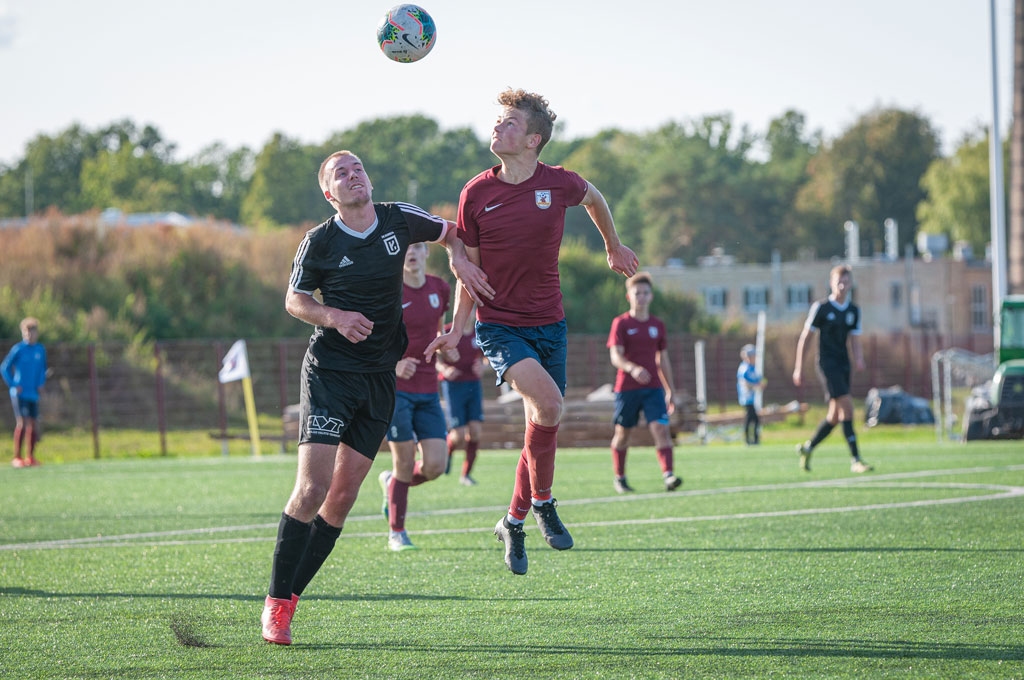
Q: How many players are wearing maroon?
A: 4